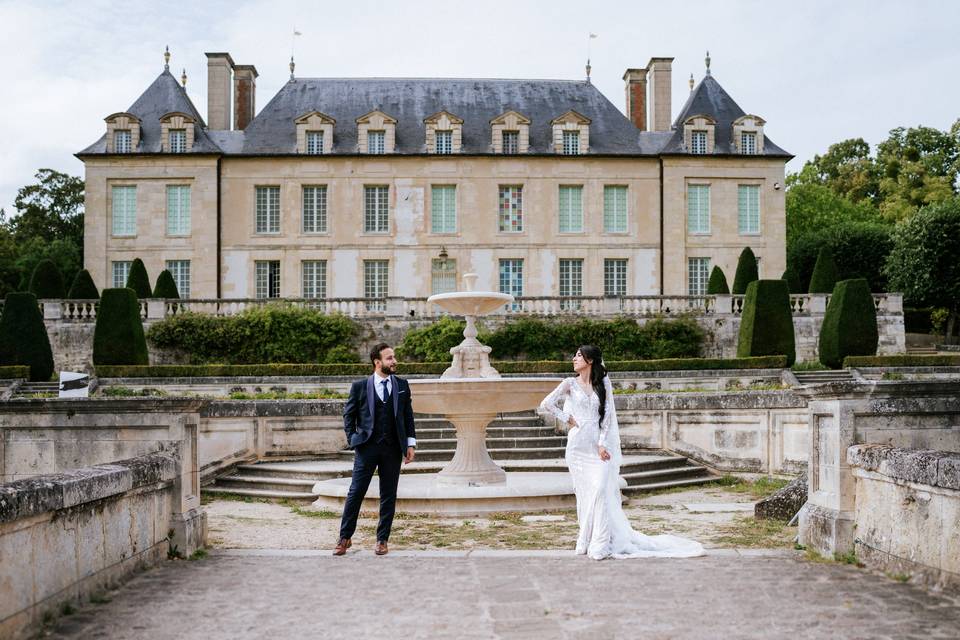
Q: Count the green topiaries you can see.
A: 12